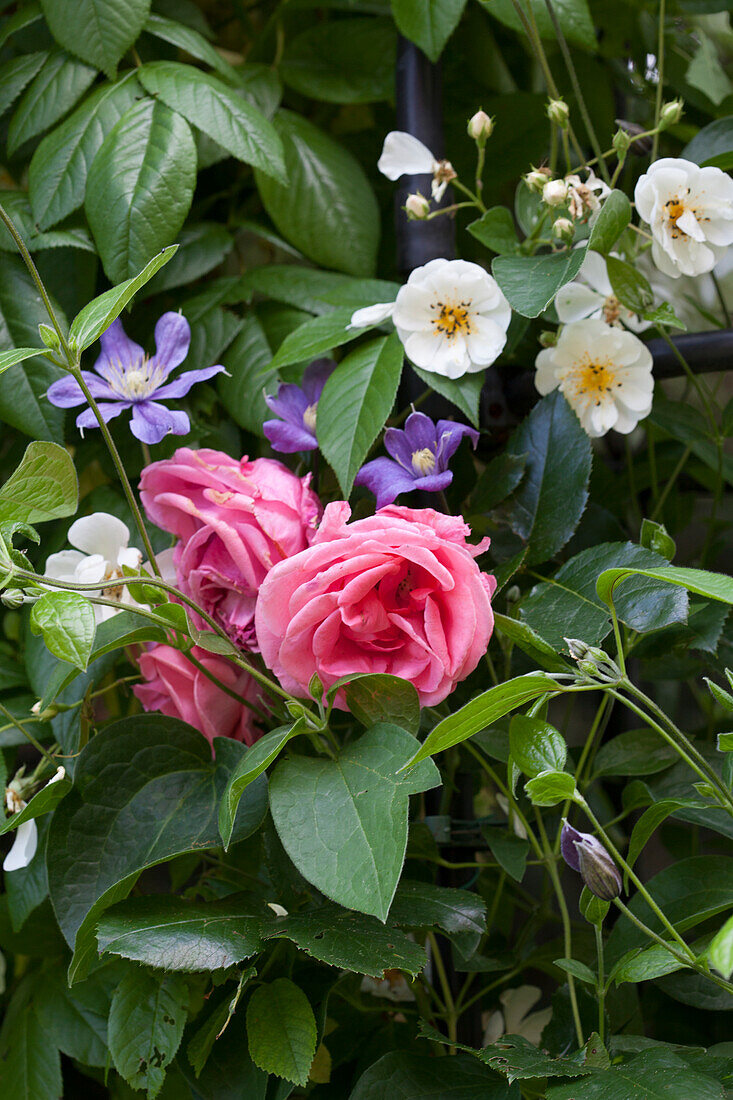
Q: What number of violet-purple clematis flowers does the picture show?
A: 3